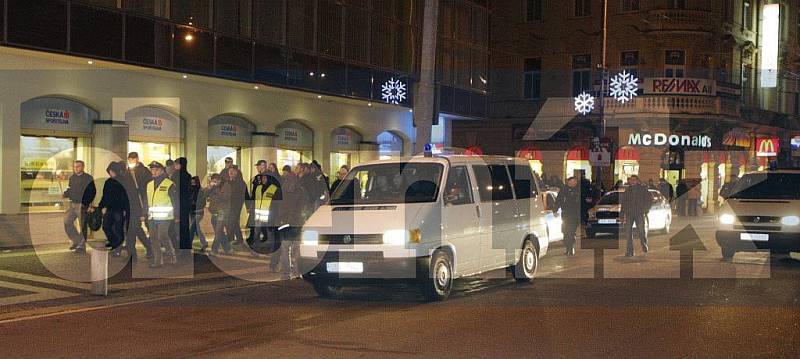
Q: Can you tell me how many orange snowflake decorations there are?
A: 0